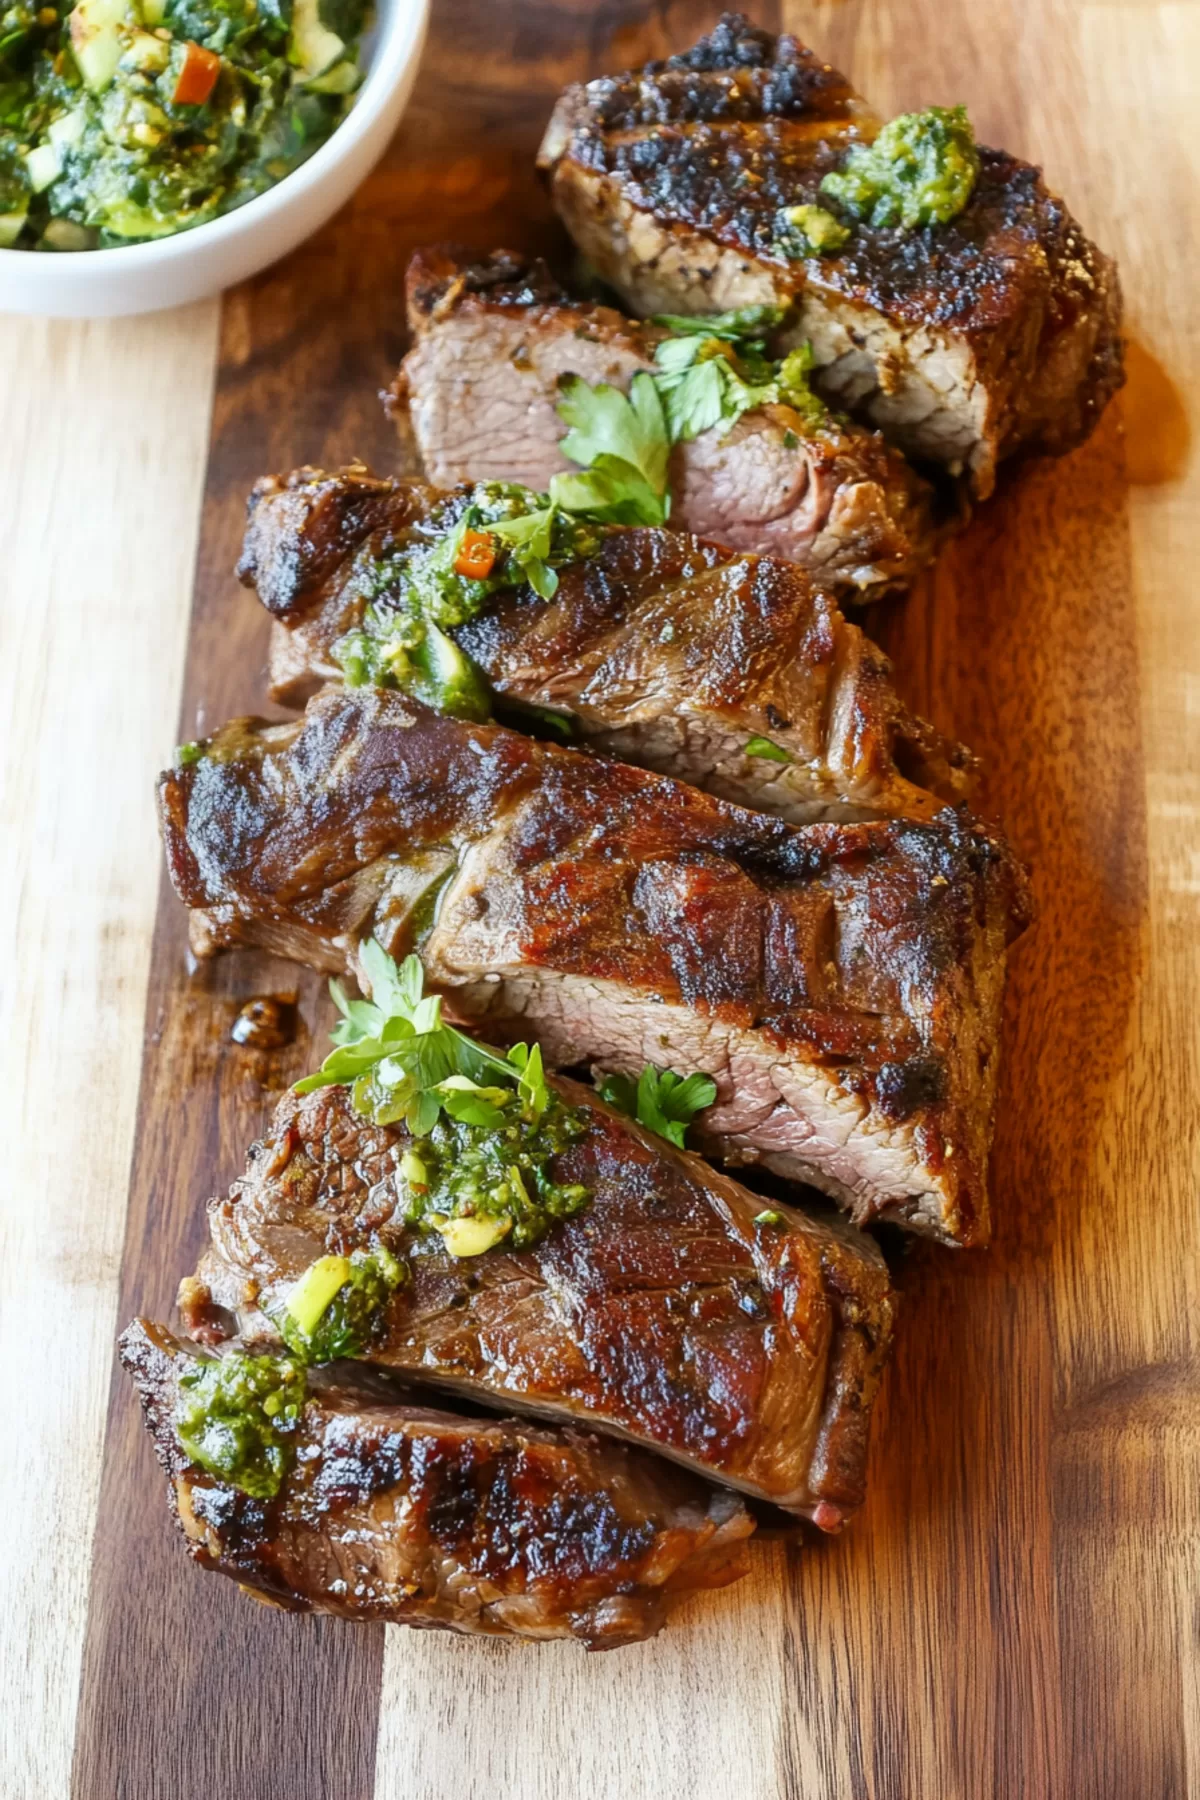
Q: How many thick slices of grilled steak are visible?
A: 6